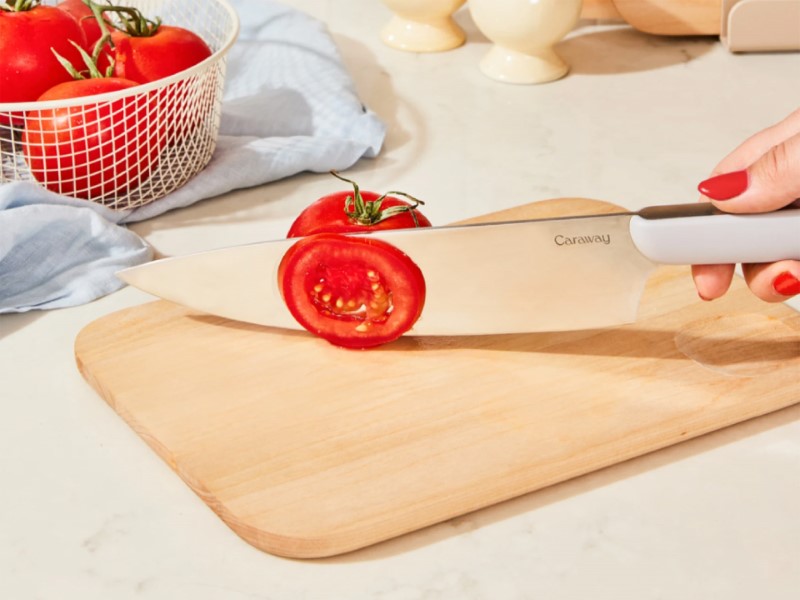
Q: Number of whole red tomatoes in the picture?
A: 4